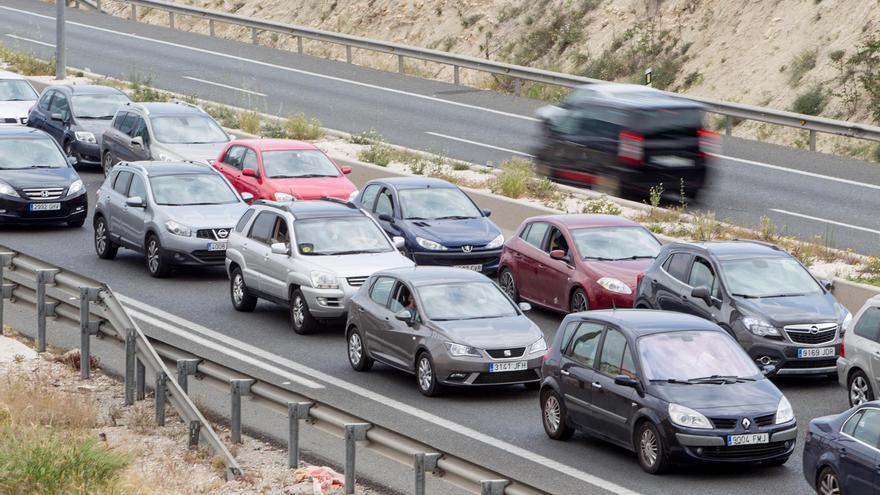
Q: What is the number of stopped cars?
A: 14